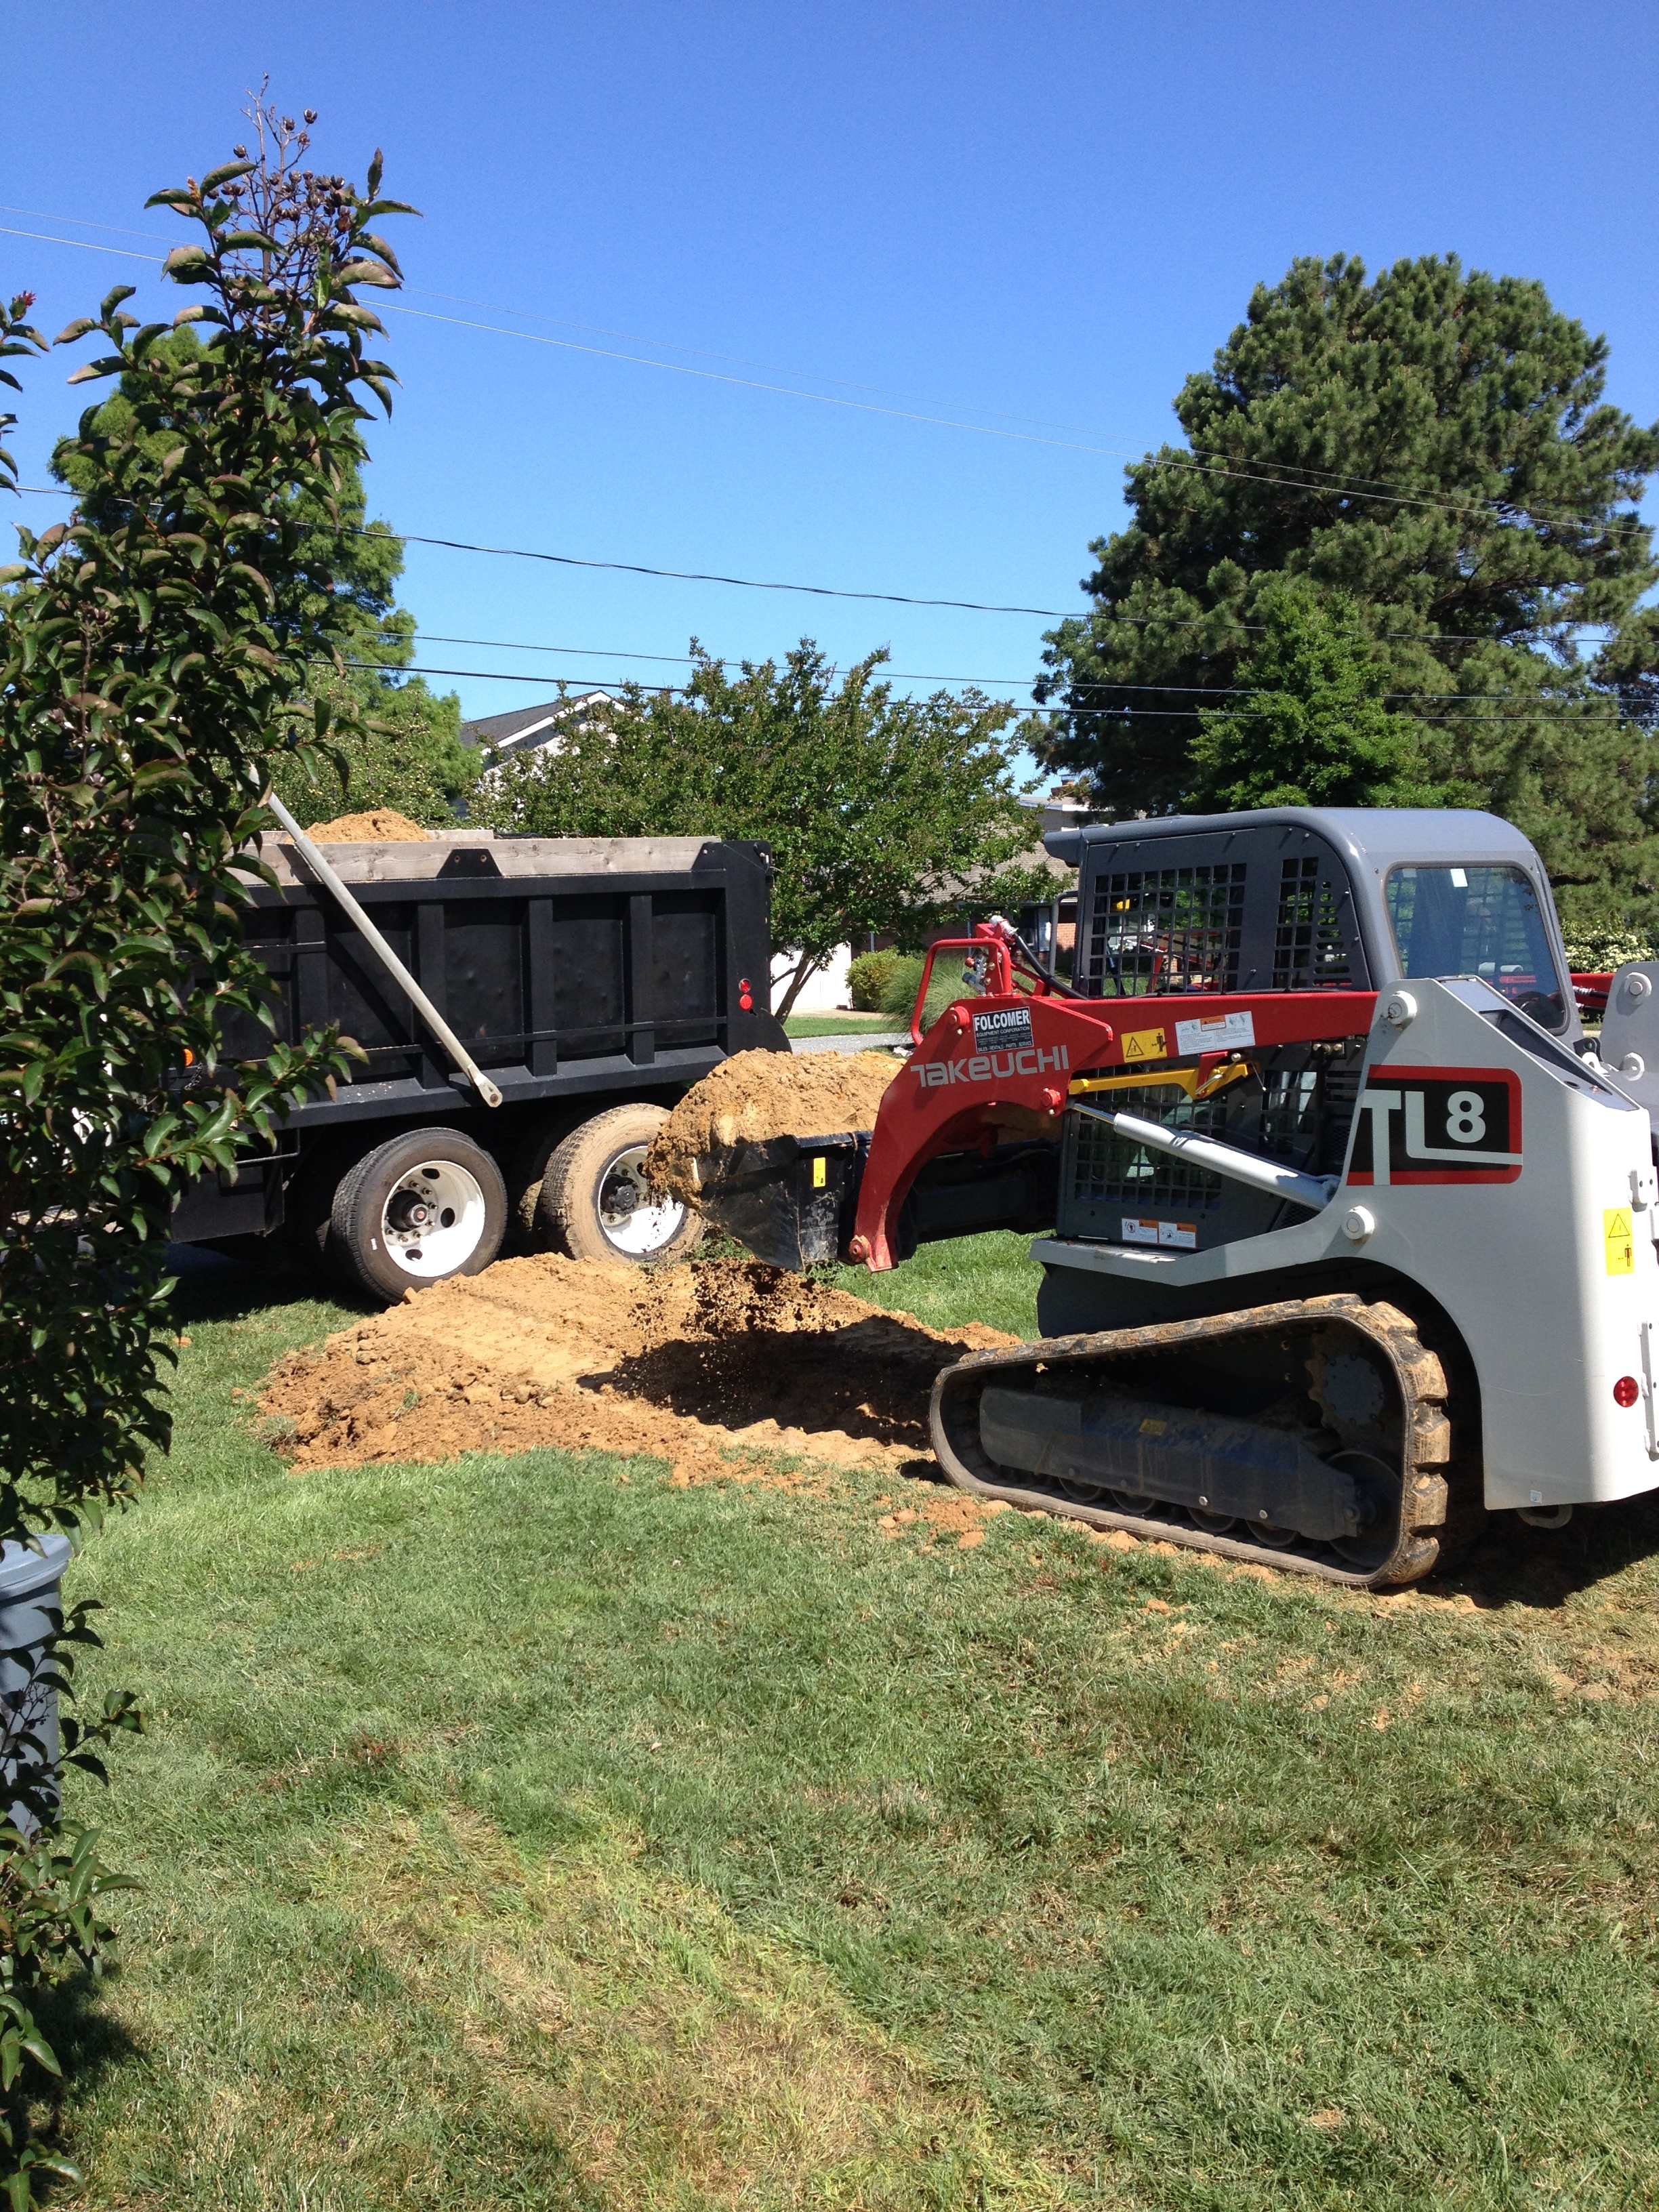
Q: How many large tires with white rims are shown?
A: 2